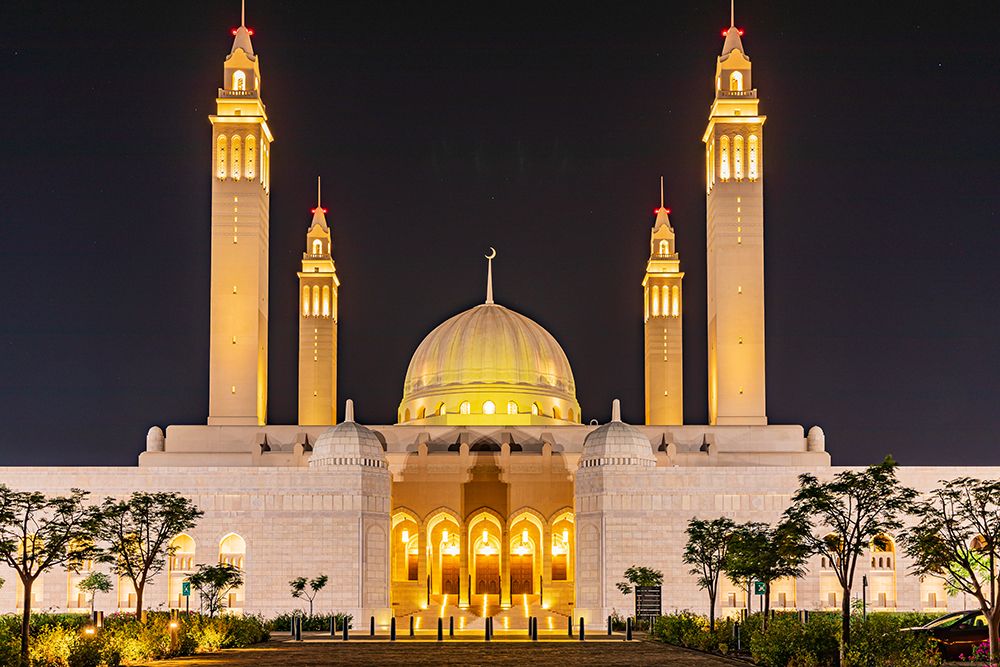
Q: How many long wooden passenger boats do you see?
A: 0